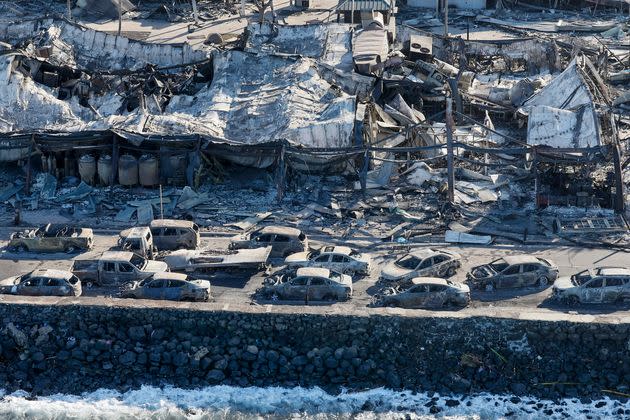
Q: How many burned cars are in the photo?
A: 13